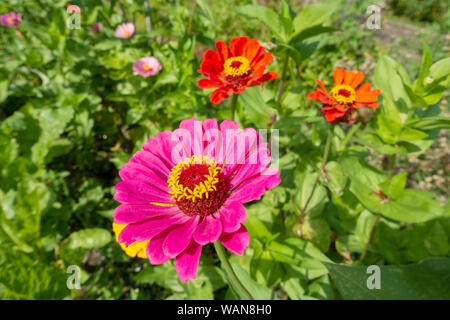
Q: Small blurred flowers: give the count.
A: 5